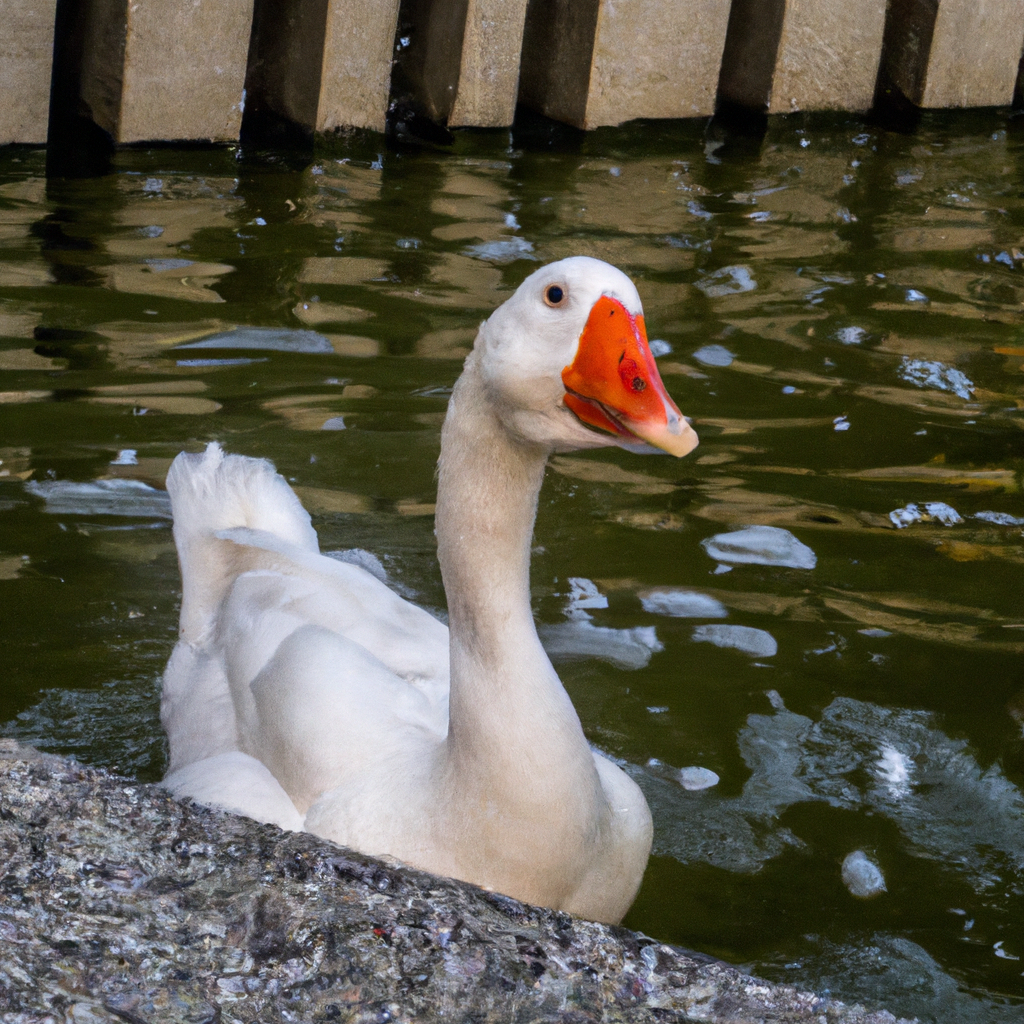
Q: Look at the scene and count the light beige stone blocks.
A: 7